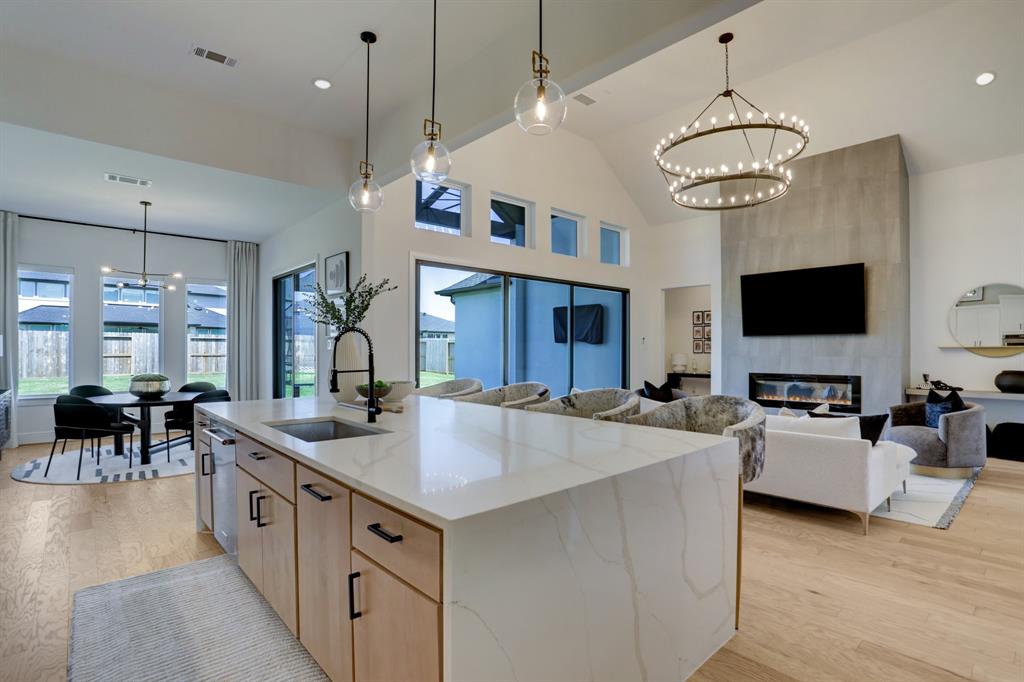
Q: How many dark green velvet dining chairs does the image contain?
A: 4